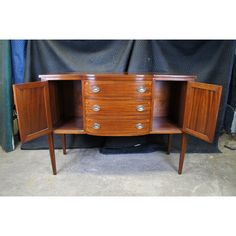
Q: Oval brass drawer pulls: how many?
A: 6